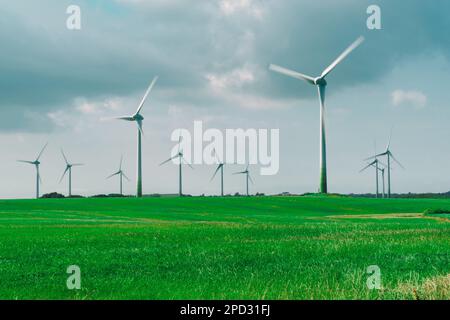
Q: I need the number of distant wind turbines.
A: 9